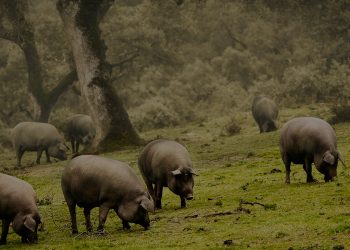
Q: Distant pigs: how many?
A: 3